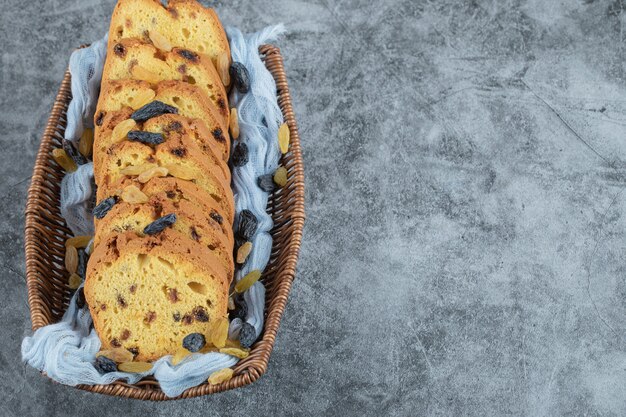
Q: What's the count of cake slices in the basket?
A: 8